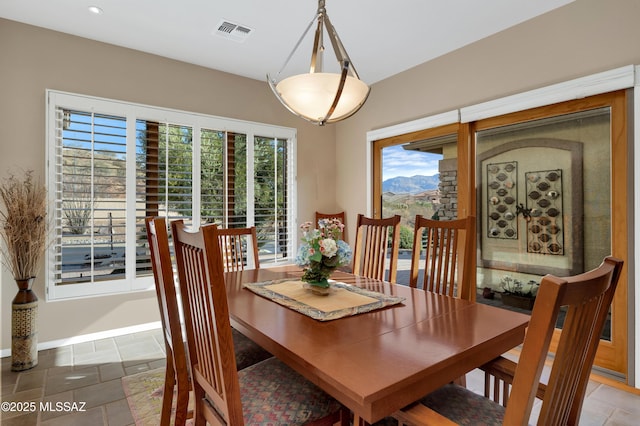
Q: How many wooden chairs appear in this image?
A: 7